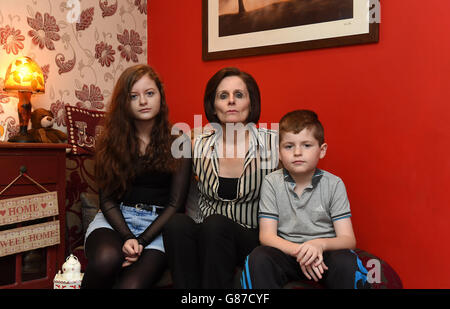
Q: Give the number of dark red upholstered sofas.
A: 1